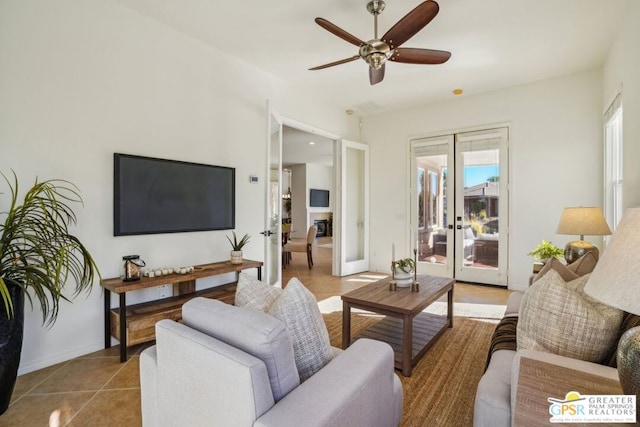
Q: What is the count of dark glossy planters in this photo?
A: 1